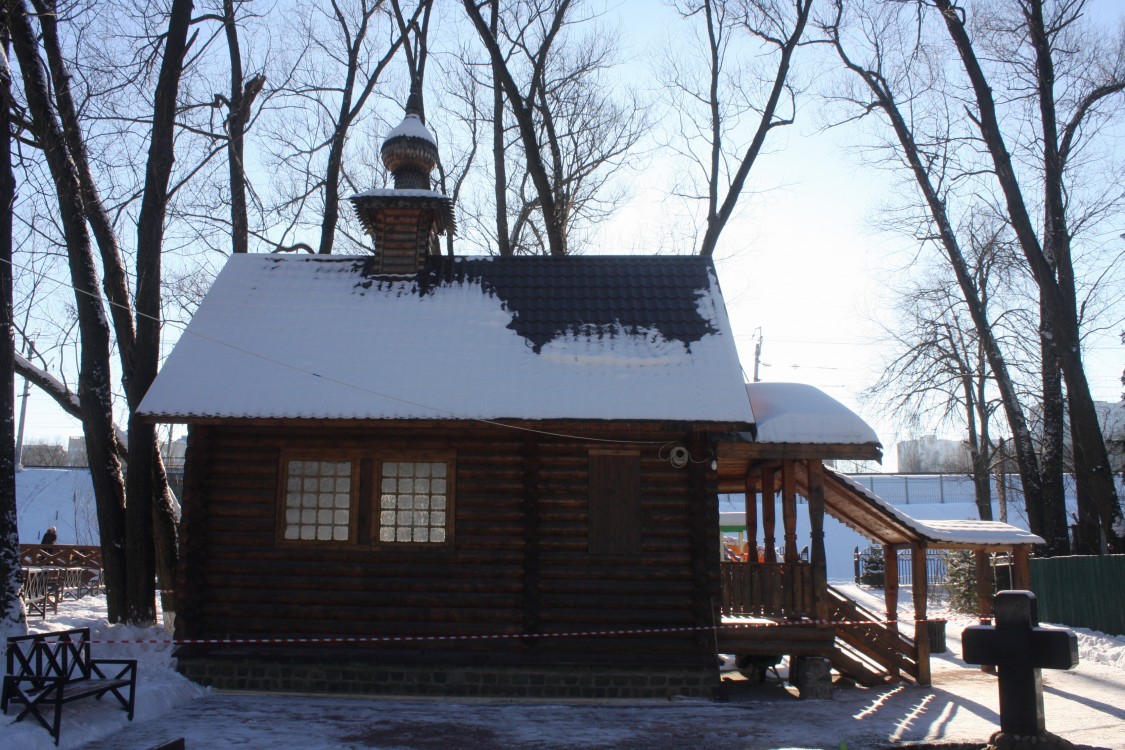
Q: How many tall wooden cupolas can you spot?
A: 1